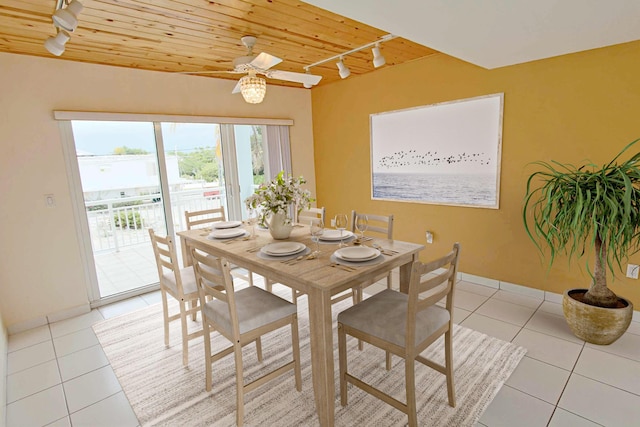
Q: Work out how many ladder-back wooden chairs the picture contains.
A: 6